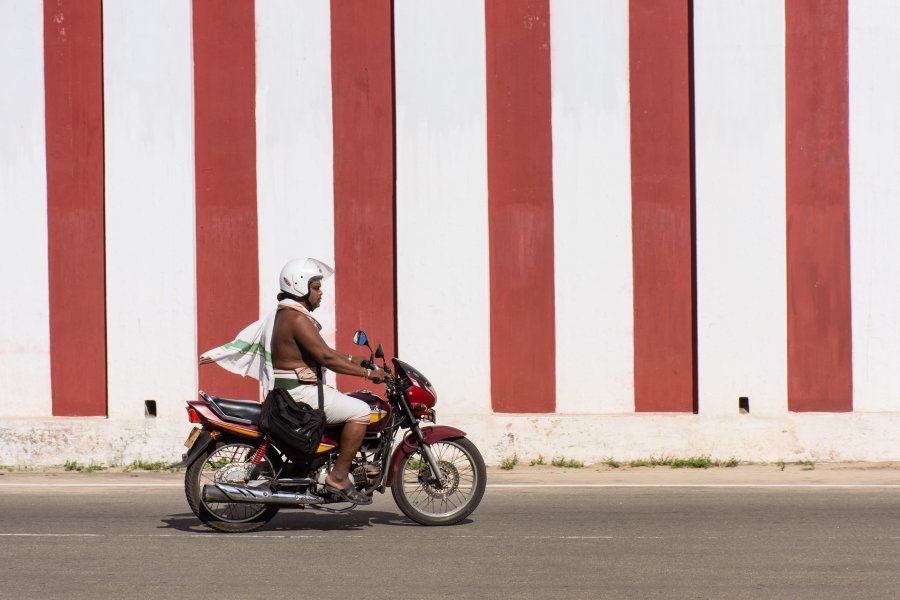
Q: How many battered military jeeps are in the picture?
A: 0